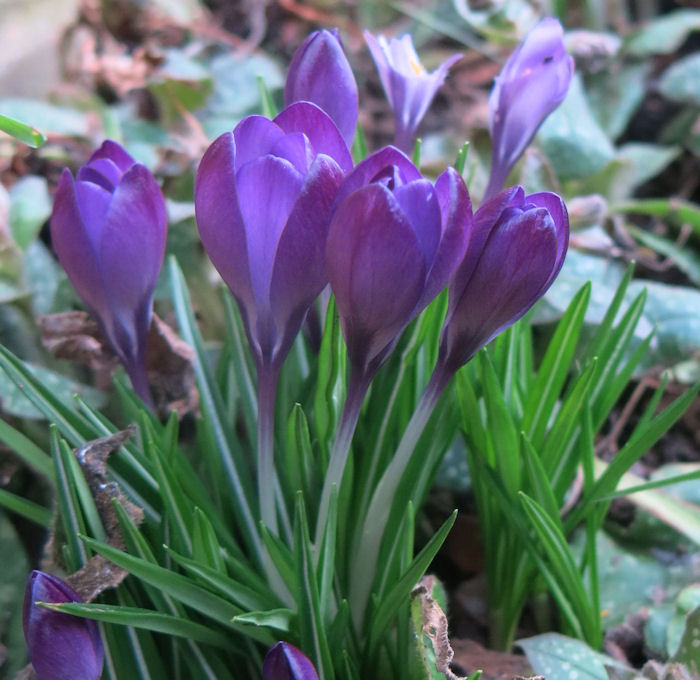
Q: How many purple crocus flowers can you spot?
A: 9